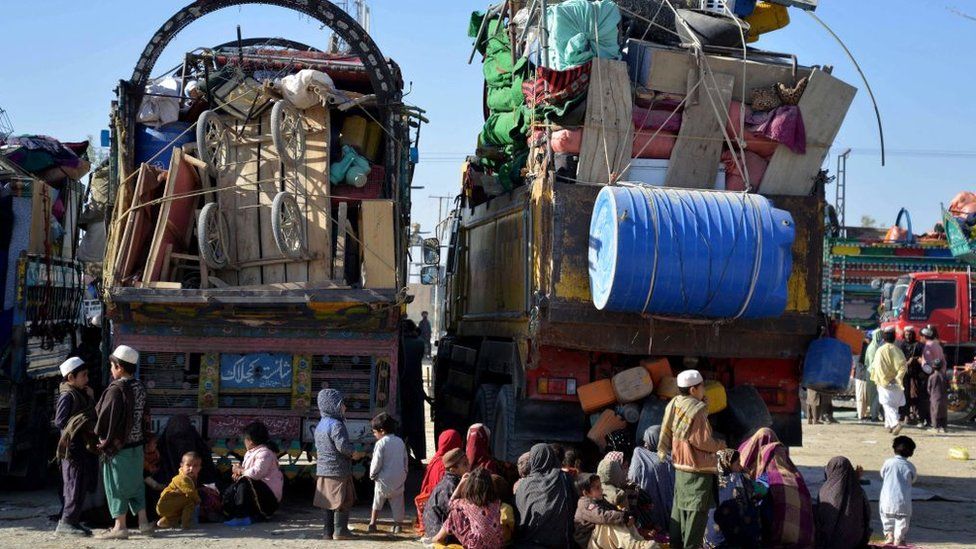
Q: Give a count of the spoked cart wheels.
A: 4